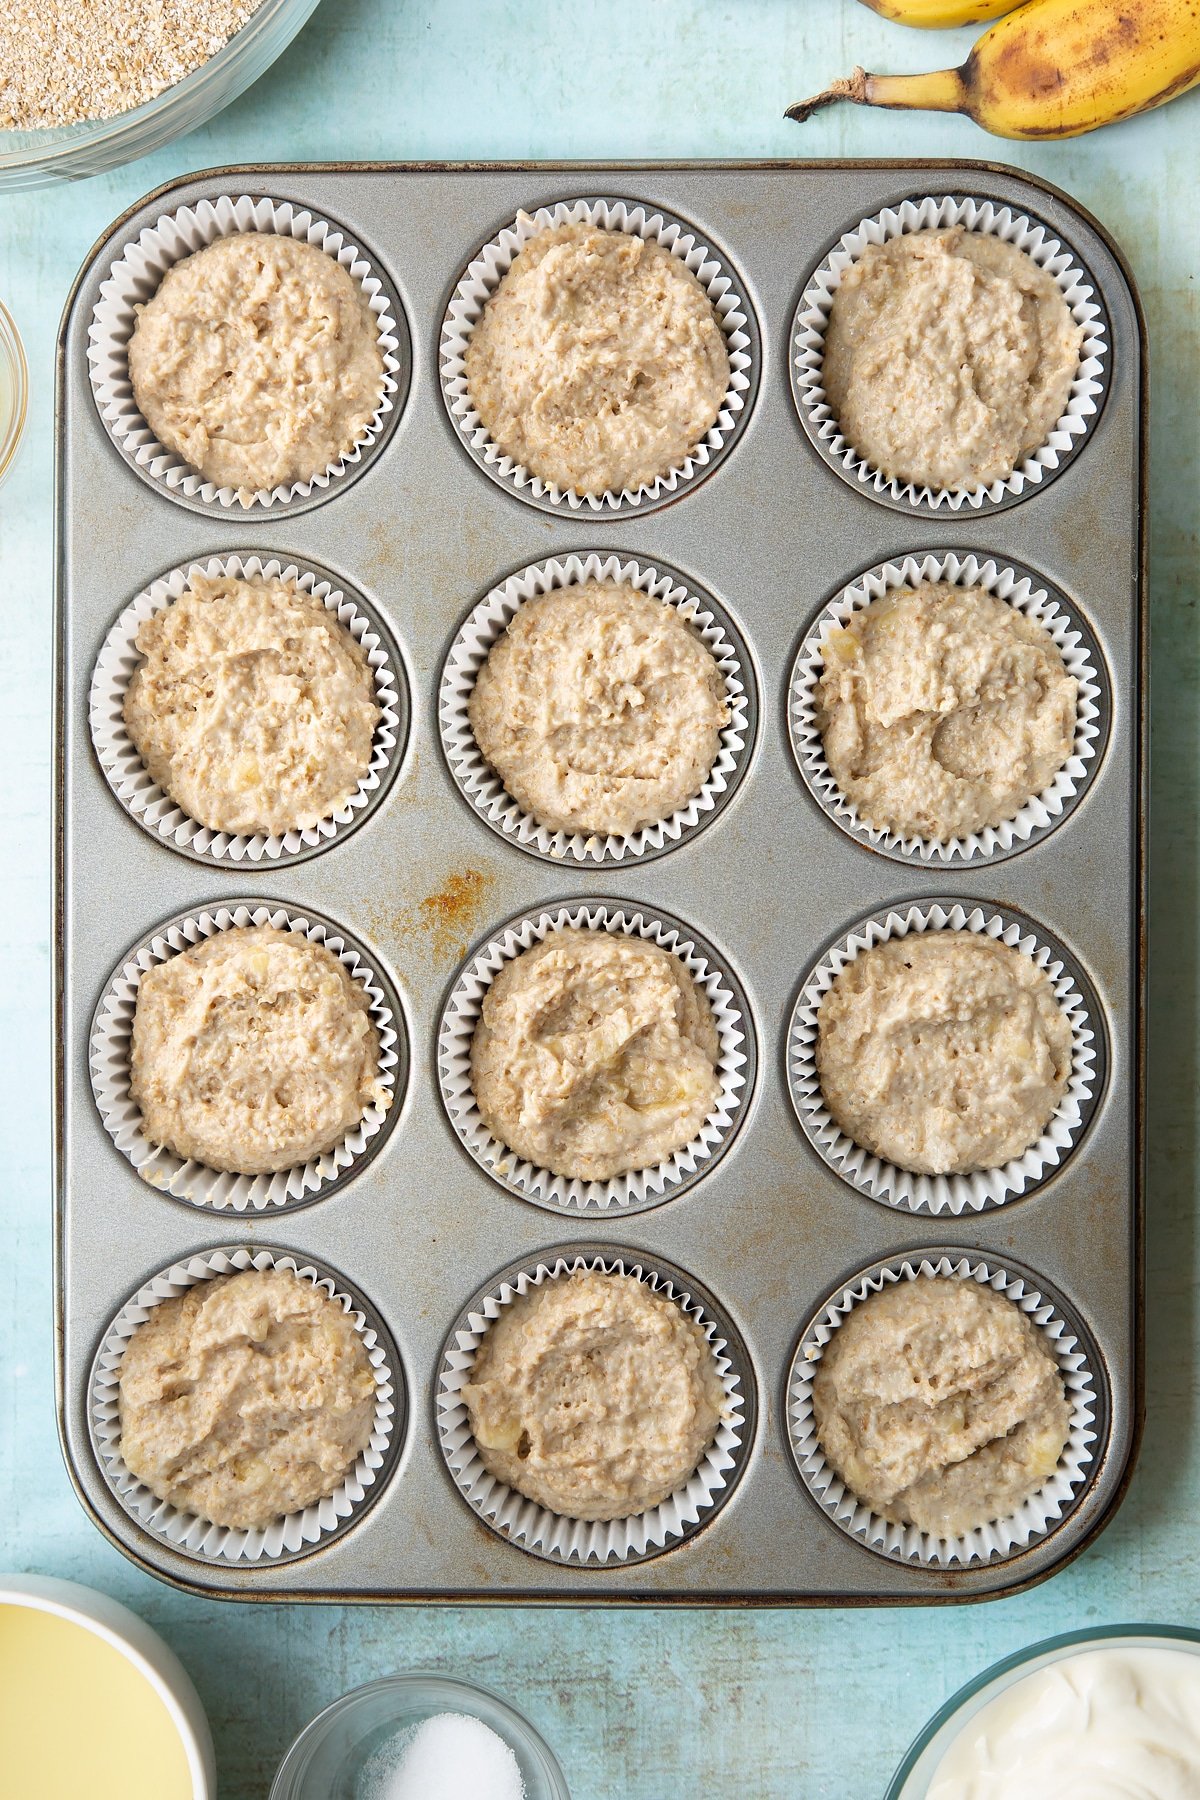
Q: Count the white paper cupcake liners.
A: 12